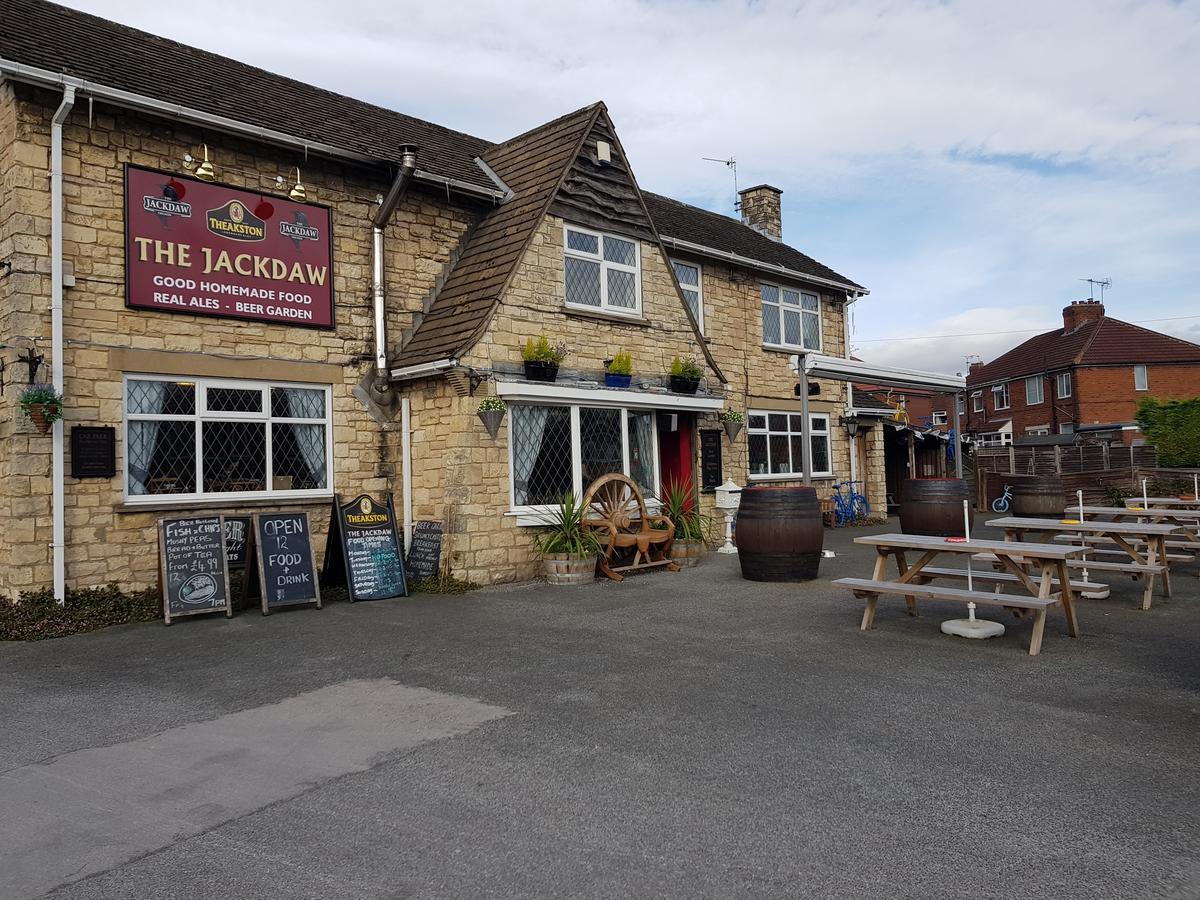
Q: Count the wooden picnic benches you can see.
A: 4